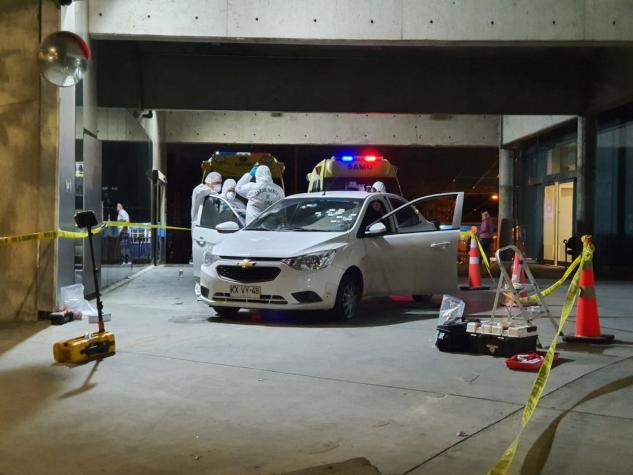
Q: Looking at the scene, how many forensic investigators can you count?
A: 4